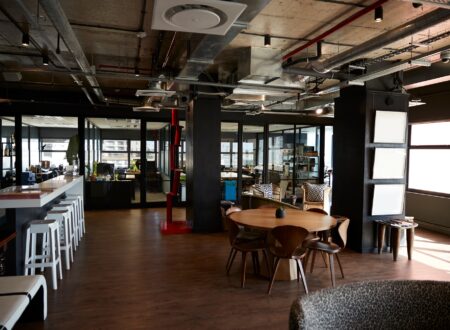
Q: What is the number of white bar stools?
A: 5